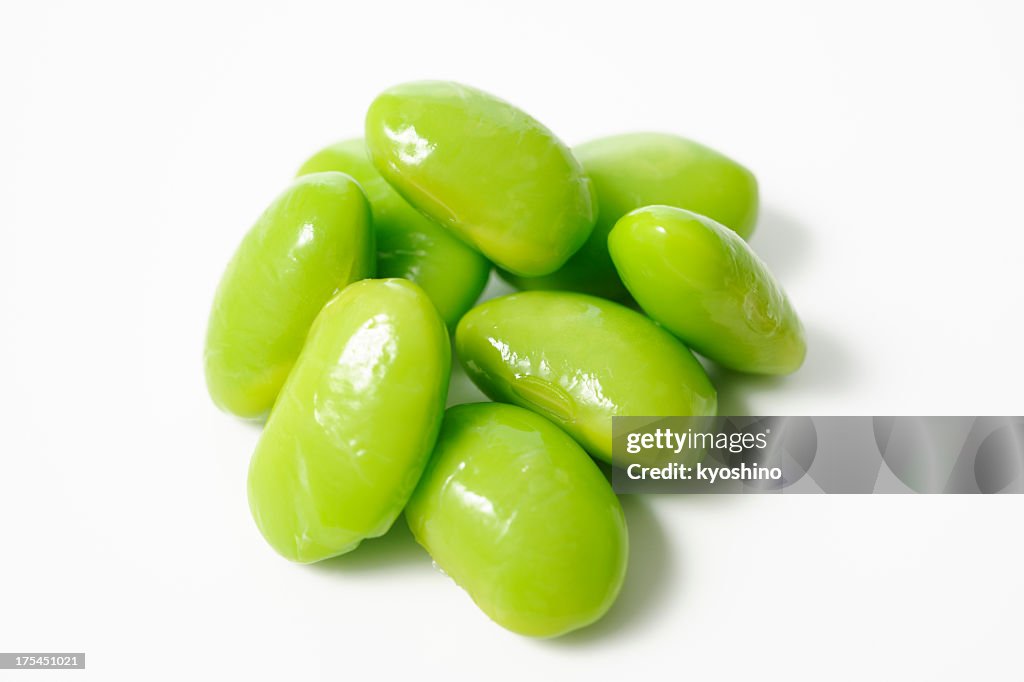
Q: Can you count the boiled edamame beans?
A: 8